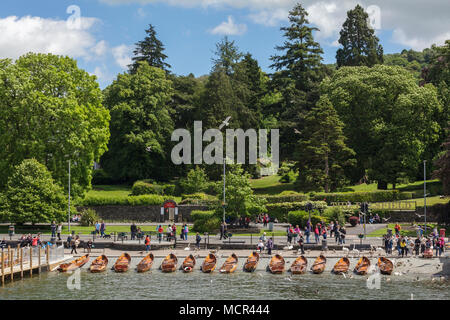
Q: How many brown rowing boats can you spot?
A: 15